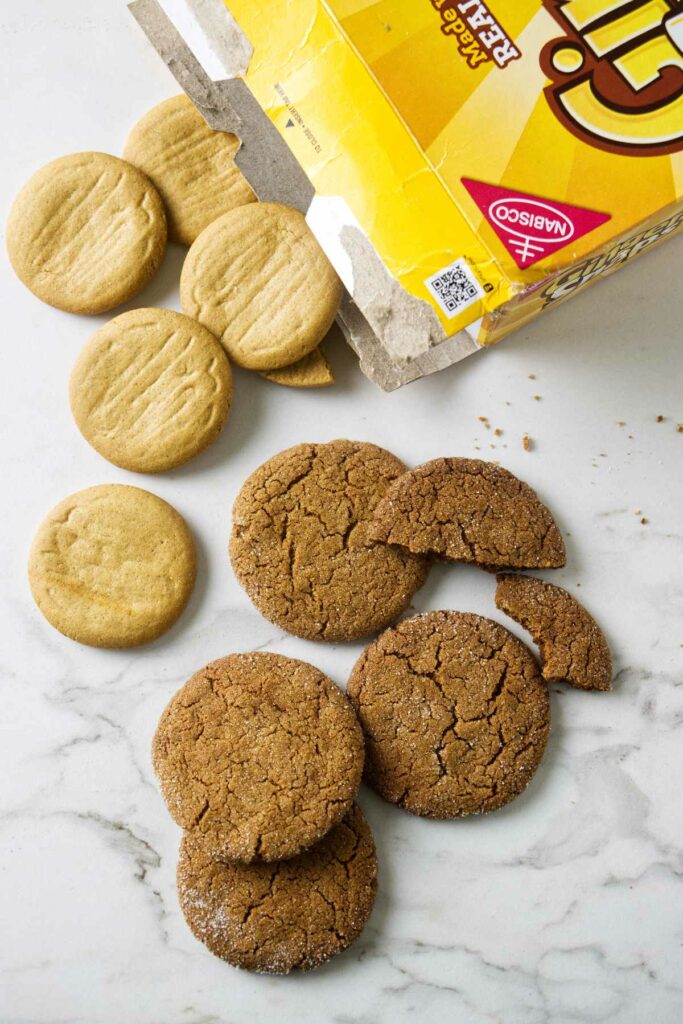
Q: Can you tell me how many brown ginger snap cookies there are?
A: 5